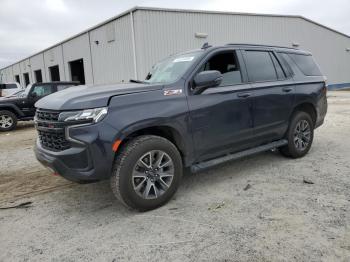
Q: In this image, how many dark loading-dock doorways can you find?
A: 5